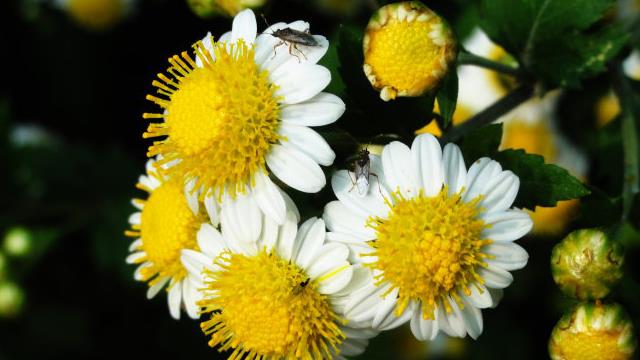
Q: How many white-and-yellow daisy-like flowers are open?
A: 4